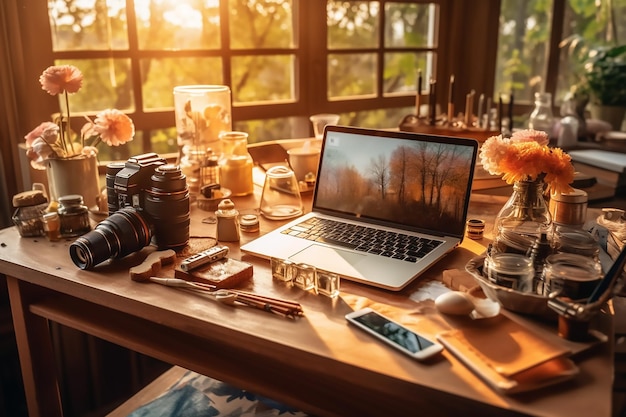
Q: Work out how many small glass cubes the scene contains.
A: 3